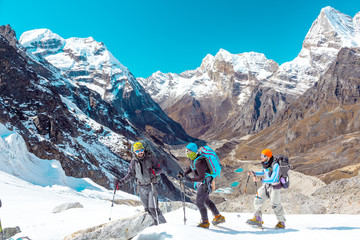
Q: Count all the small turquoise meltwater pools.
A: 2